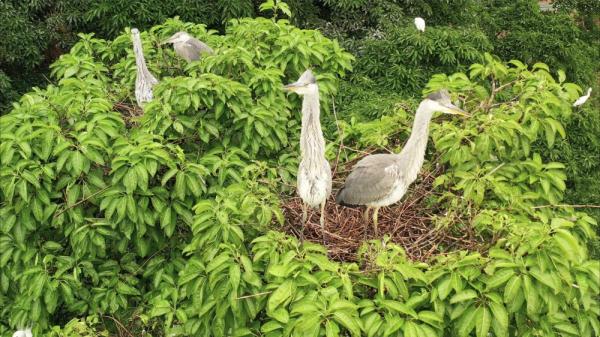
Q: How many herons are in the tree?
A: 4